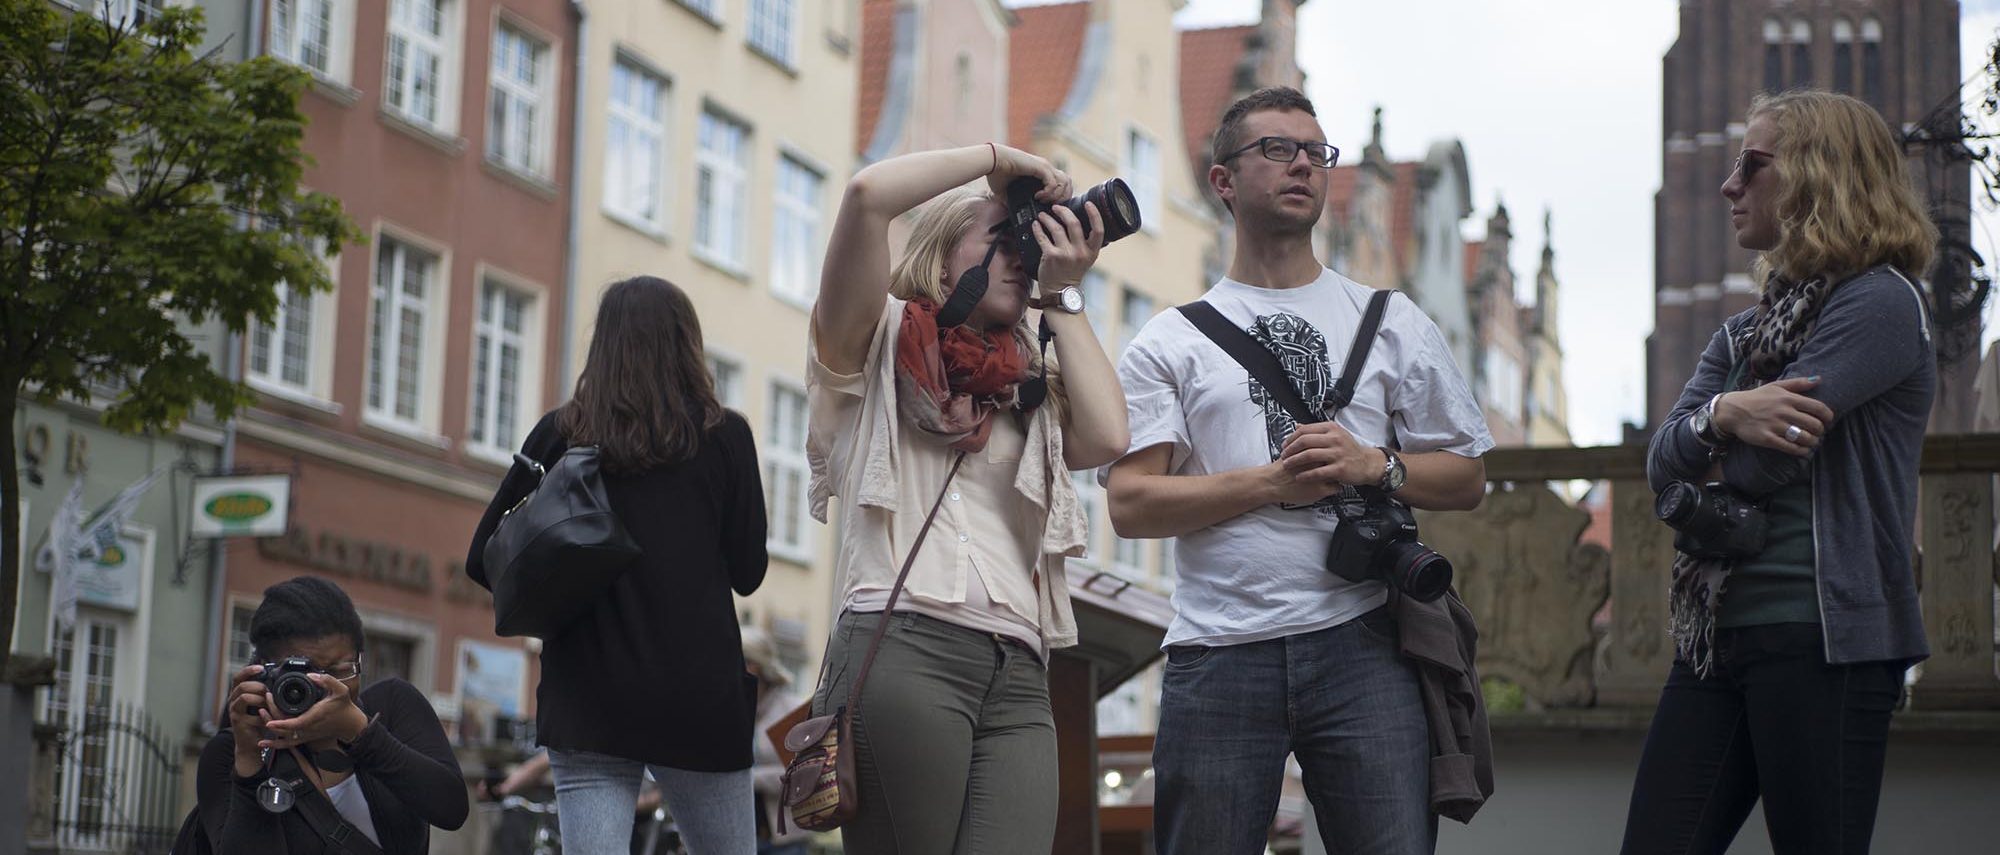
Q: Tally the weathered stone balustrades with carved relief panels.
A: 1